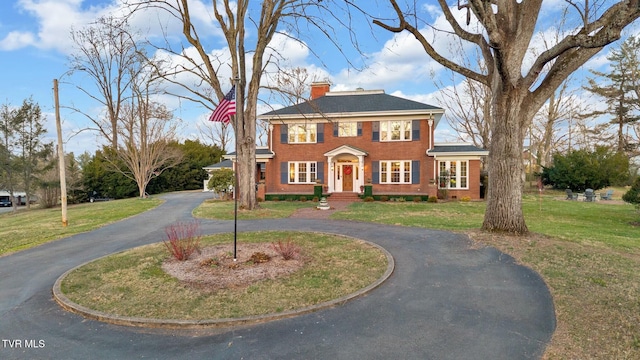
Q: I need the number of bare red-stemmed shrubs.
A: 2